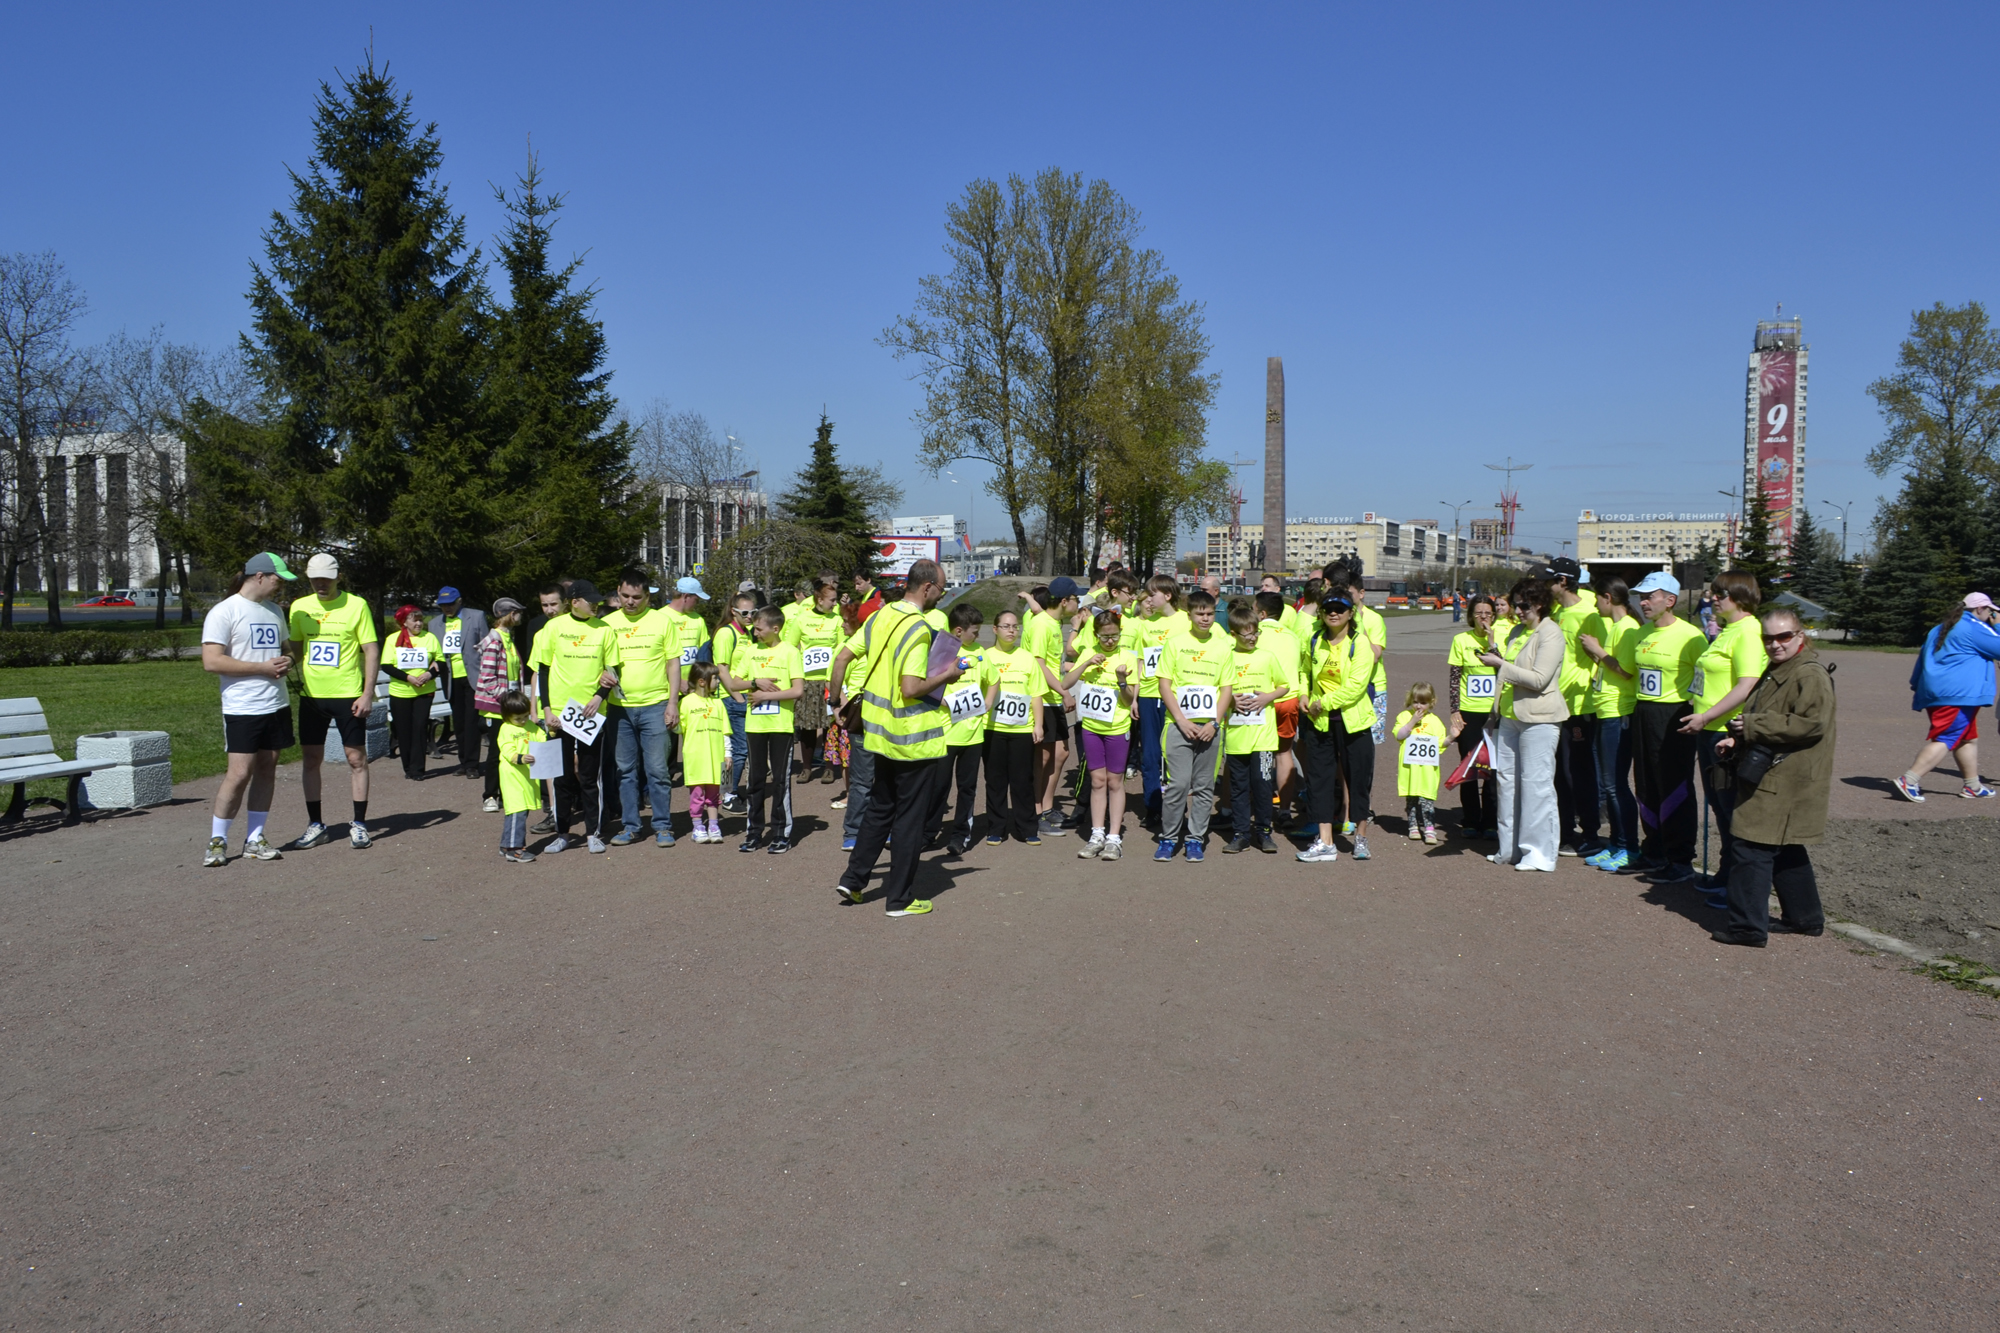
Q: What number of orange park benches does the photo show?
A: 0